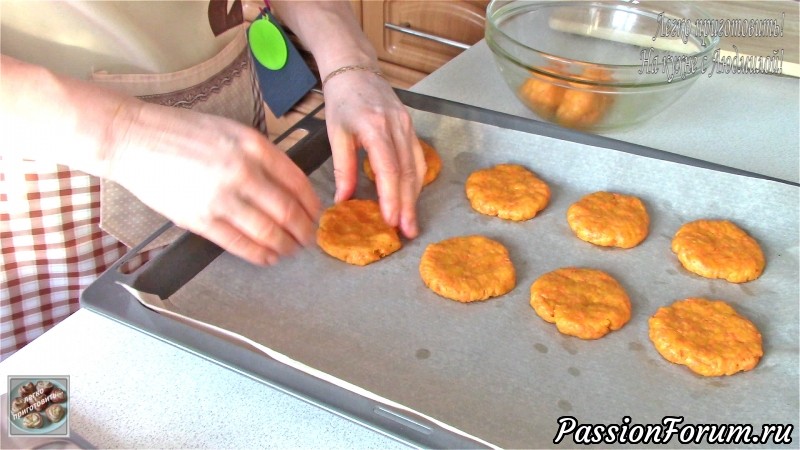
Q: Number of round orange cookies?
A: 8